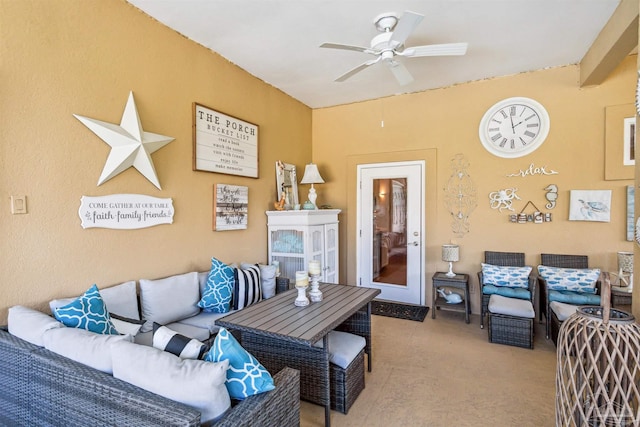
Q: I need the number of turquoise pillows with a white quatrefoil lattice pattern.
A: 3